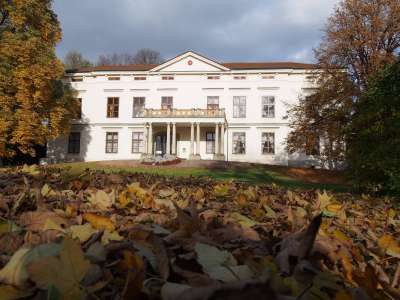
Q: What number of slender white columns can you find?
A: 8